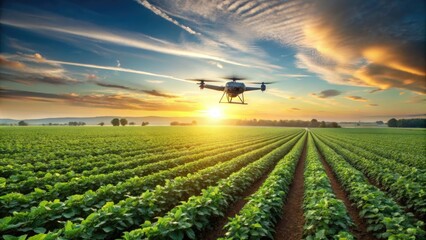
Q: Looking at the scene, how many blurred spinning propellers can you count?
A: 3